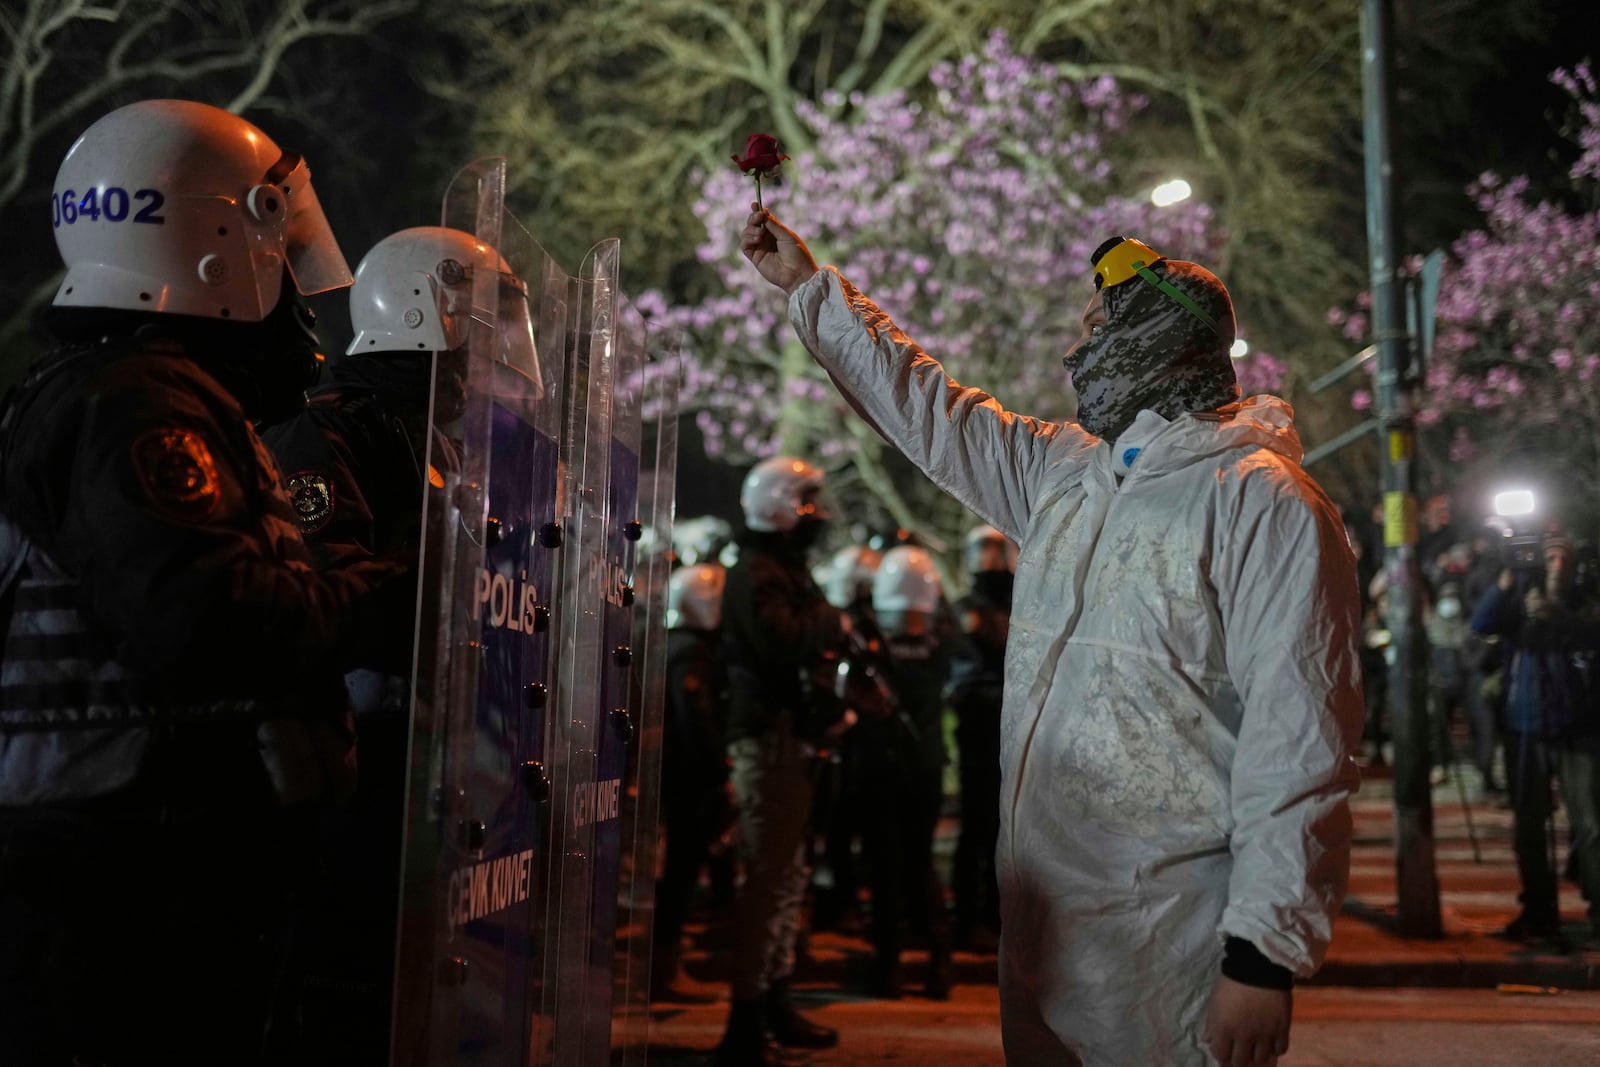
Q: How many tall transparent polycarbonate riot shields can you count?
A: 2